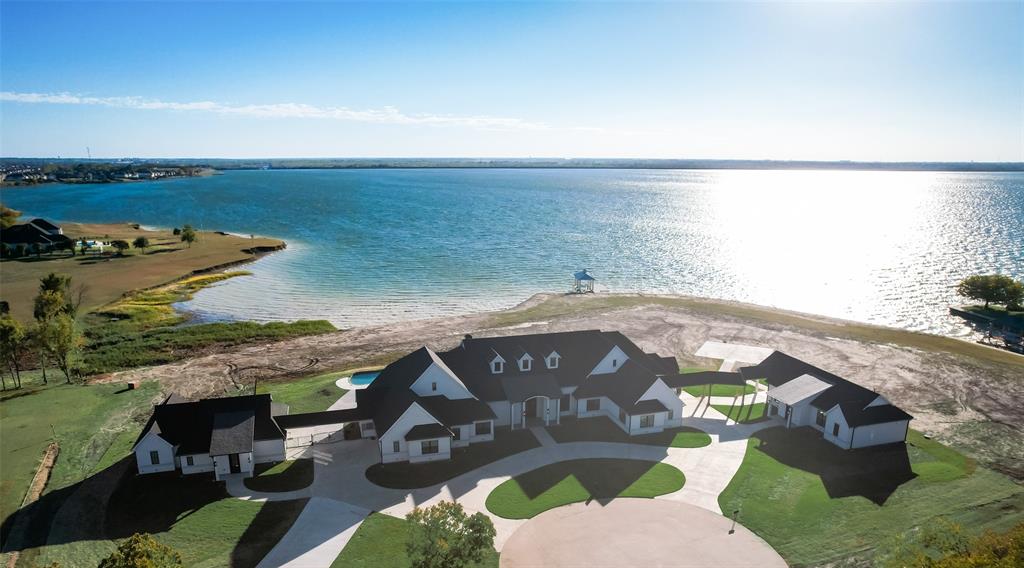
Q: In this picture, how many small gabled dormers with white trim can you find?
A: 3